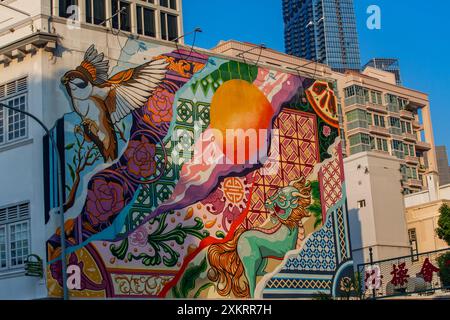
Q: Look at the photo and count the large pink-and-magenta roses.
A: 3